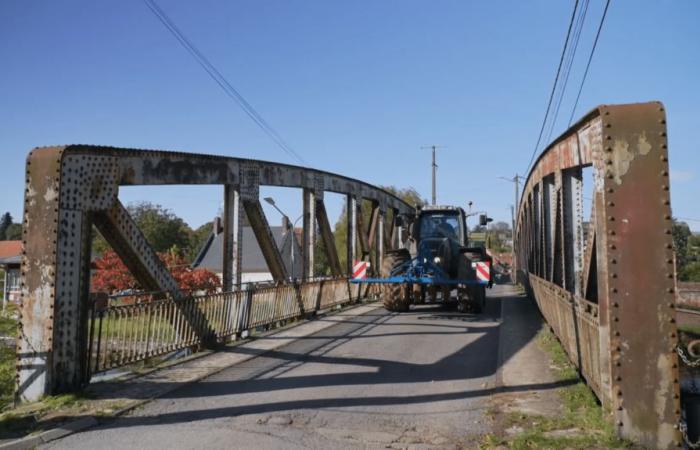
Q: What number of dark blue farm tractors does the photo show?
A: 1